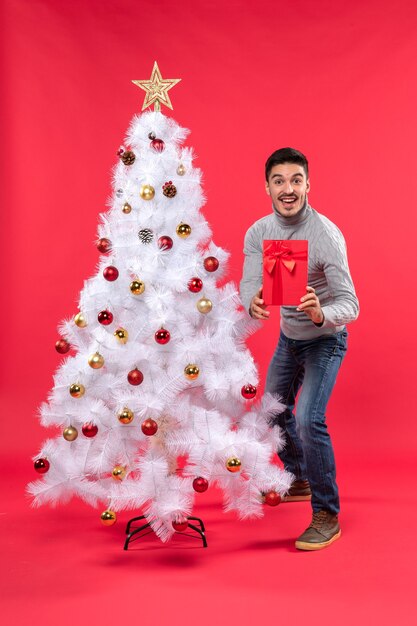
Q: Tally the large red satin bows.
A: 1